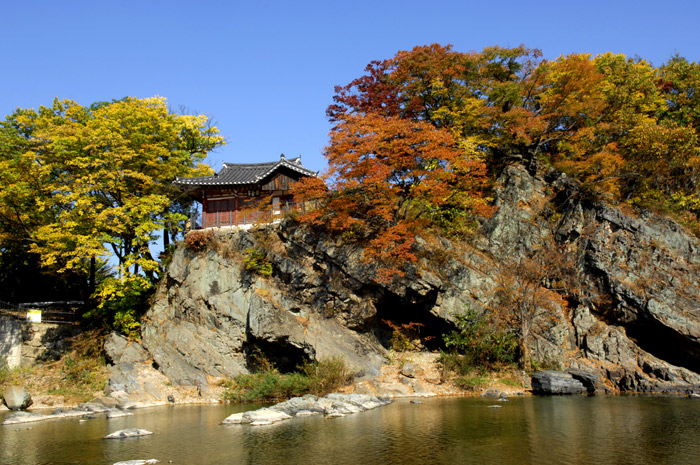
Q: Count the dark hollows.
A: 3